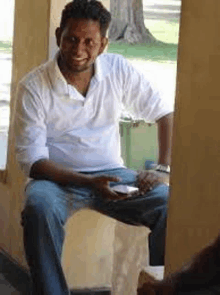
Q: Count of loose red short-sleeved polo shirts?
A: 0